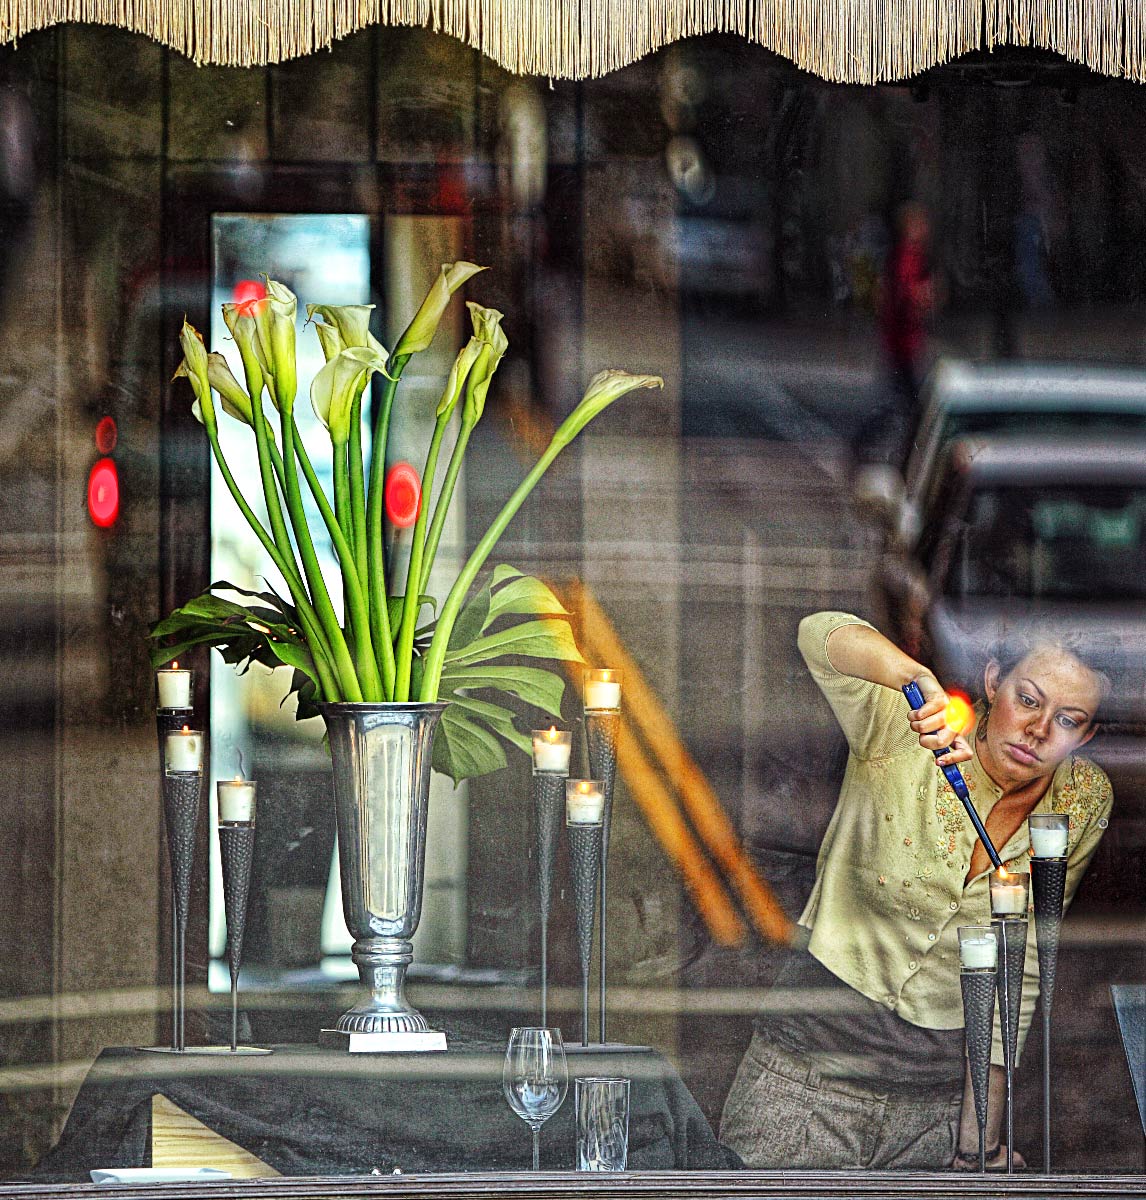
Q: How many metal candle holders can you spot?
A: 9